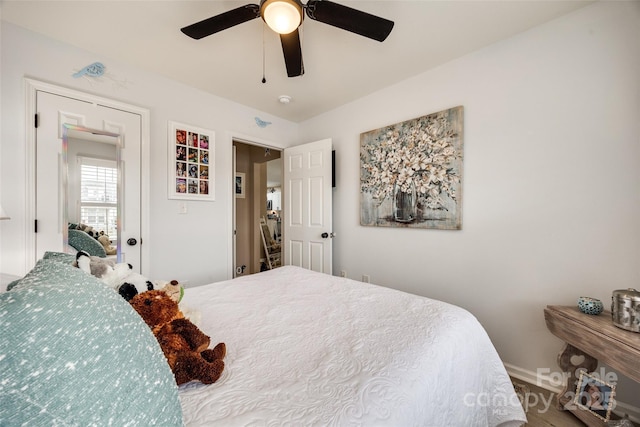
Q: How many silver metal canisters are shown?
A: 1